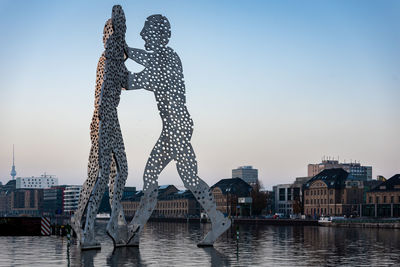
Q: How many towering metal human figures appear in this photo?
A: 3